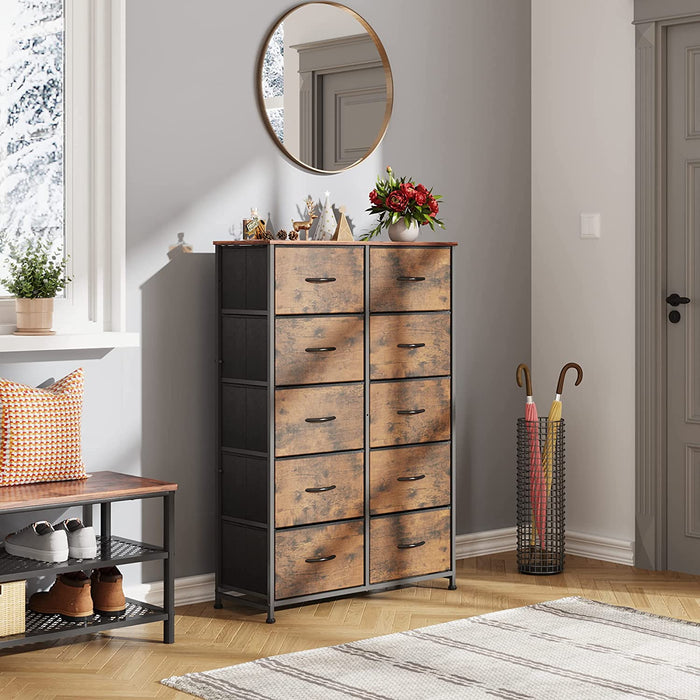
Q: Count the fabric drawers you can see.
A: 10